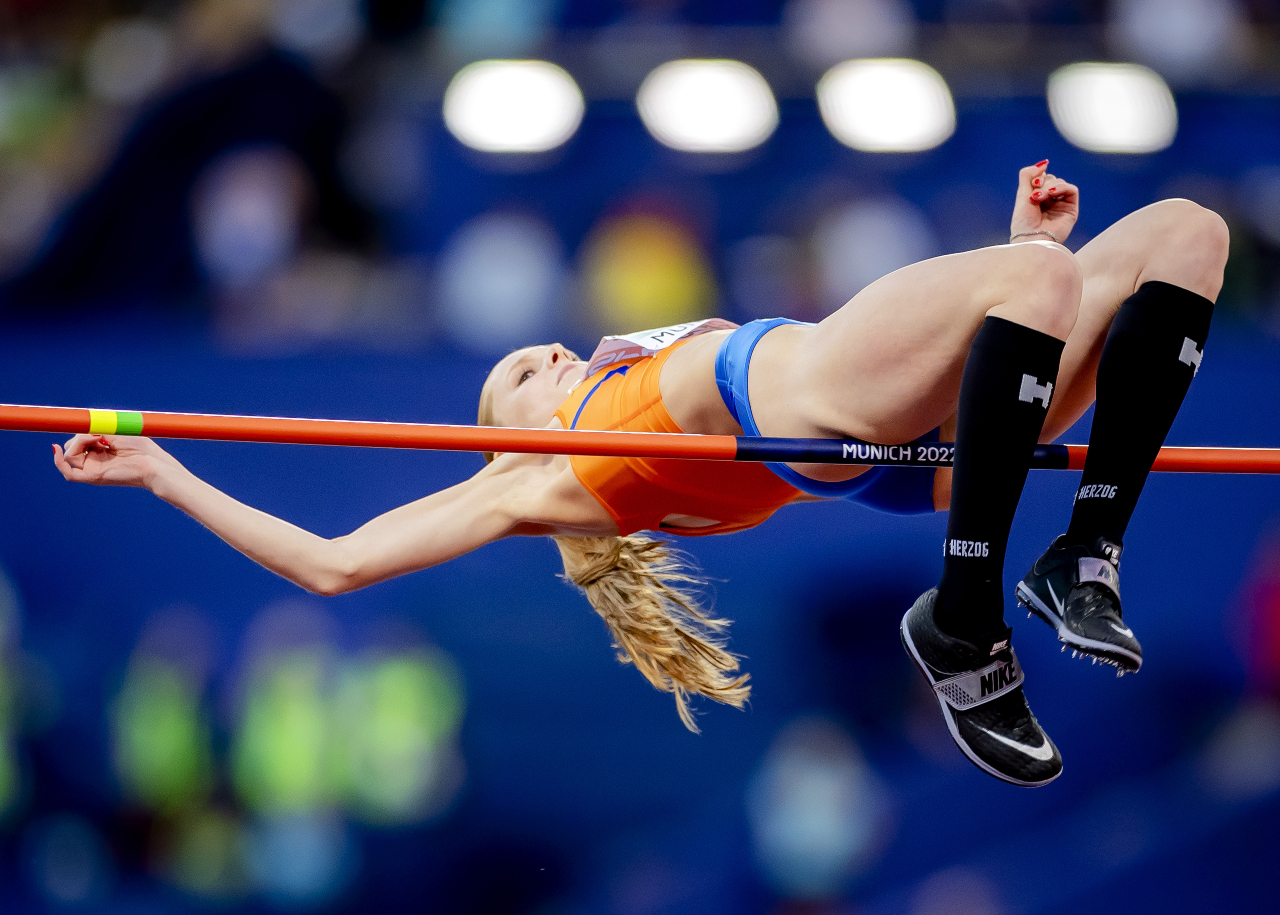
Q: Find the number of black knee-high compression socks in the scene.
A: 2